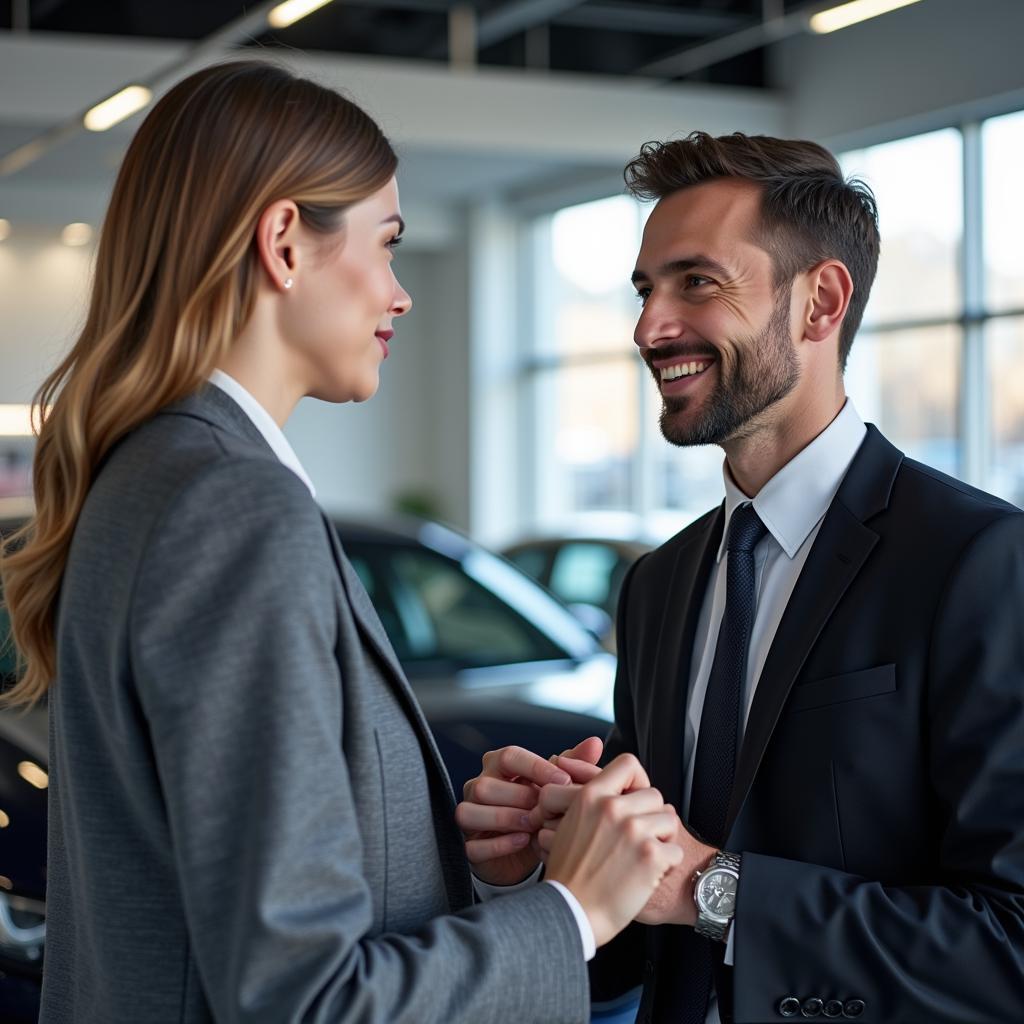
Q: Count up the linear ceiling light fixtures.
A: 3